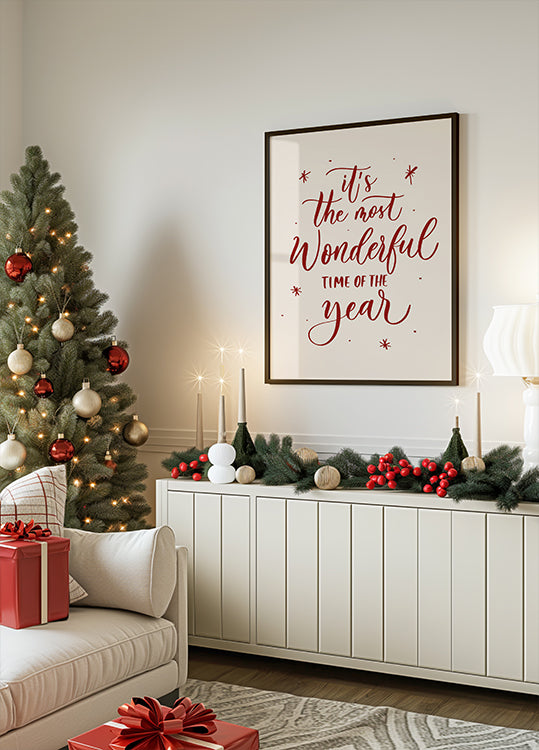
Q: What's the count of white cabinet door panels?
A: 12